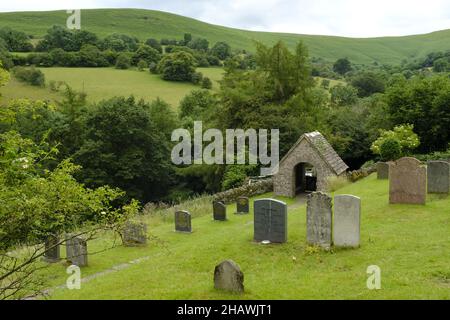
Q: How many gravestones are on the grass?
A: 13